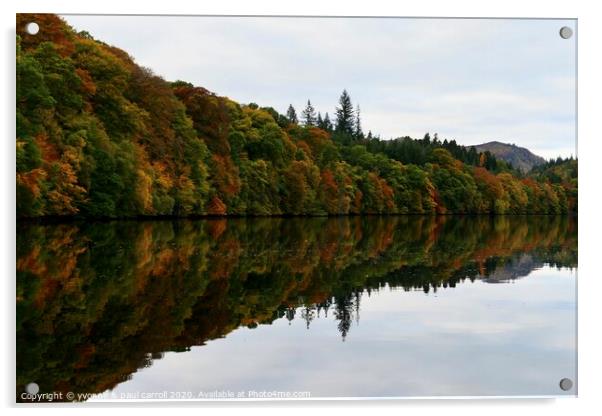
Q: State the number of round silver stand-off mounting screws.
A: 4